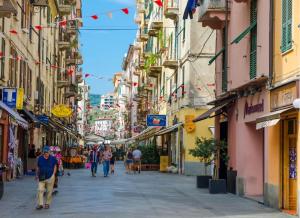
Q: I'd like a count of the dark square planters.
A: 2